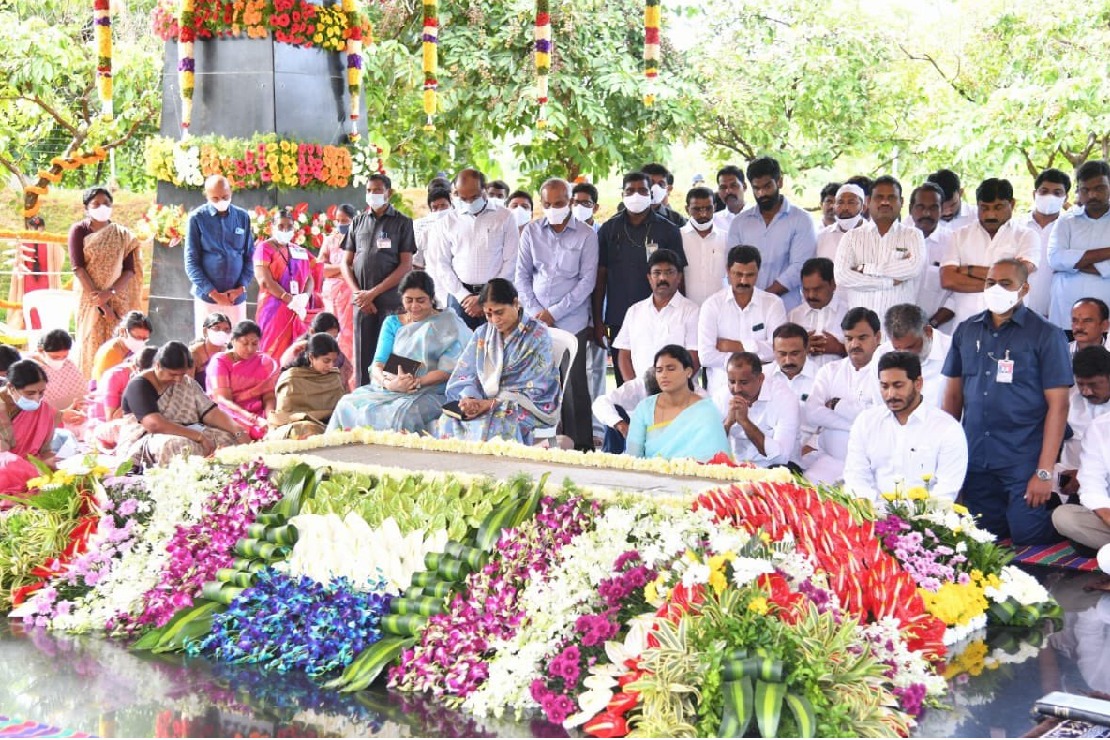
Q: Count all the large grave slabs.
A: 1